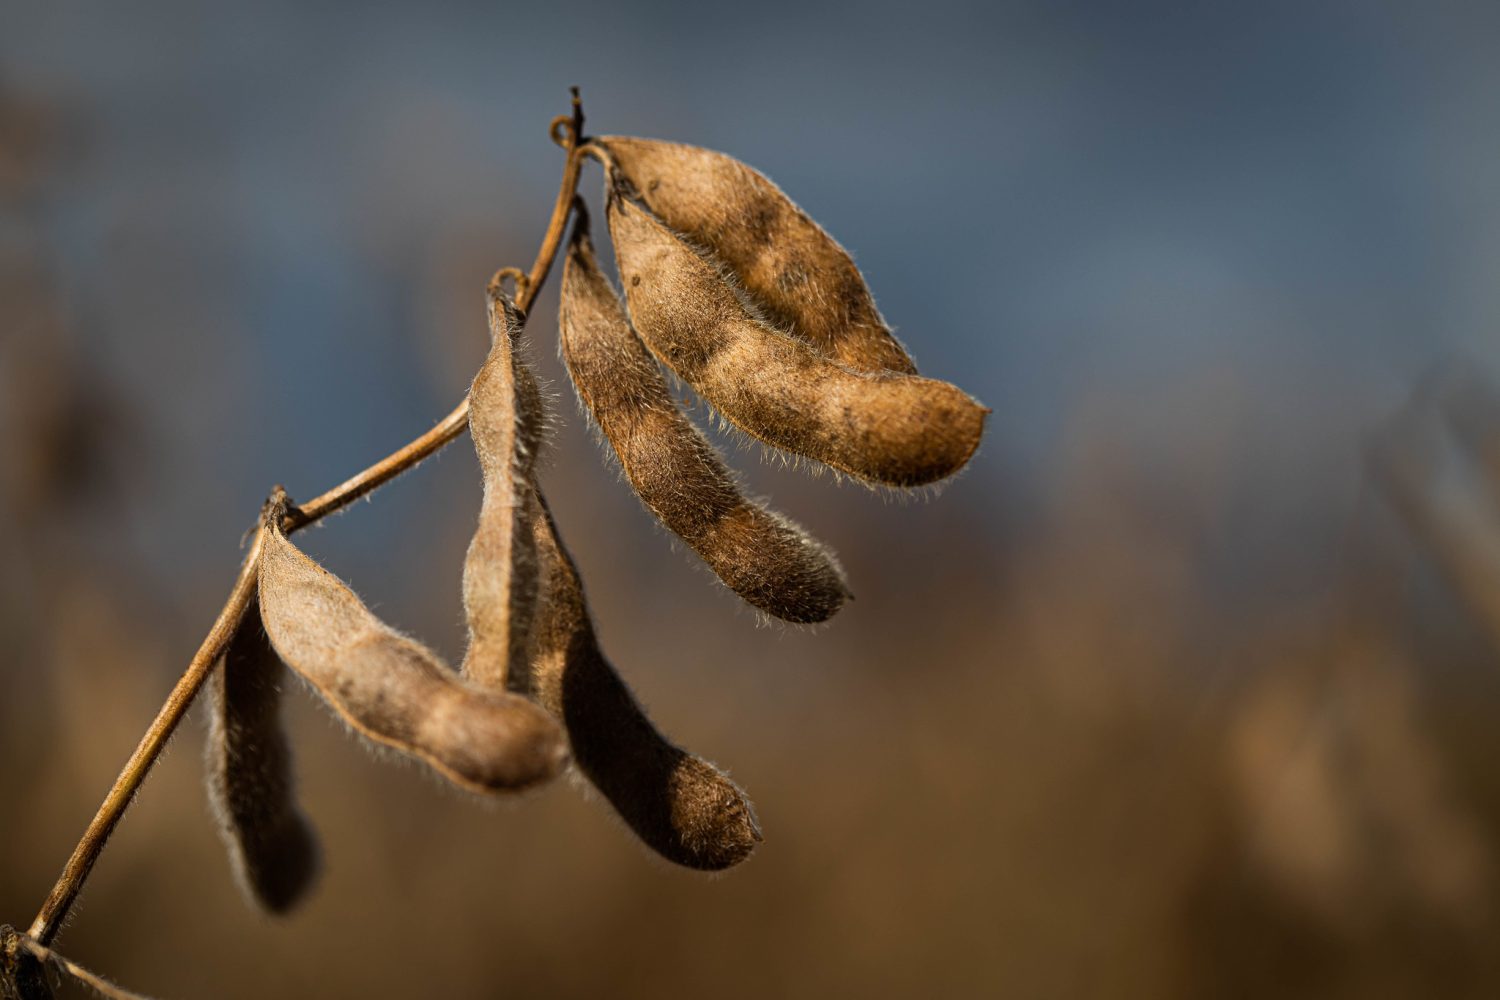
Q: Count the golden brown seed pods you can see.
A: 7